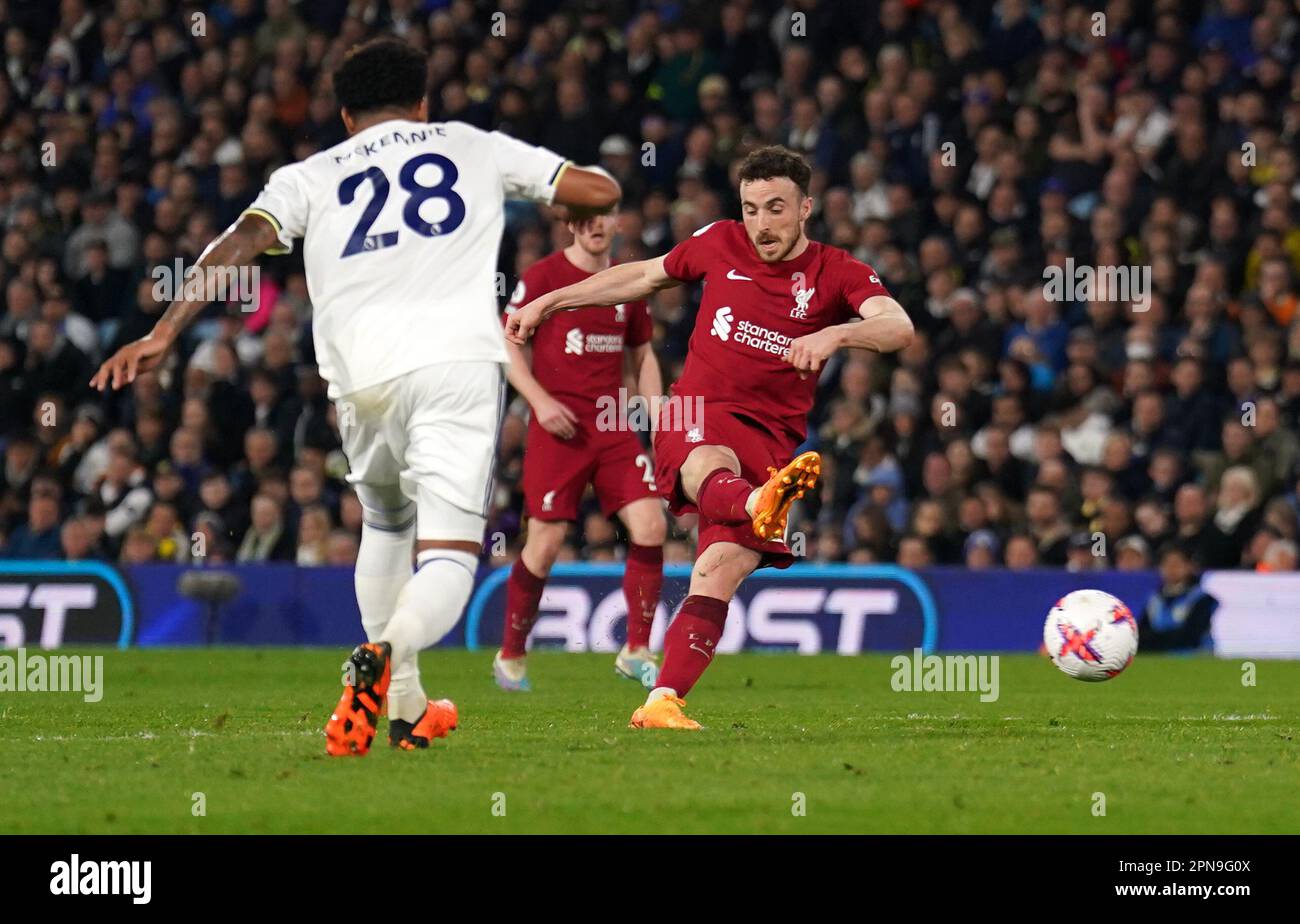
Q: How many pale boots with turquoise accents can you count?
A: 2